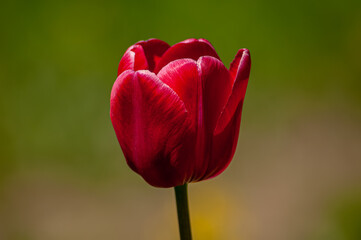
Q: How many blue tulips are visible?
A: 0